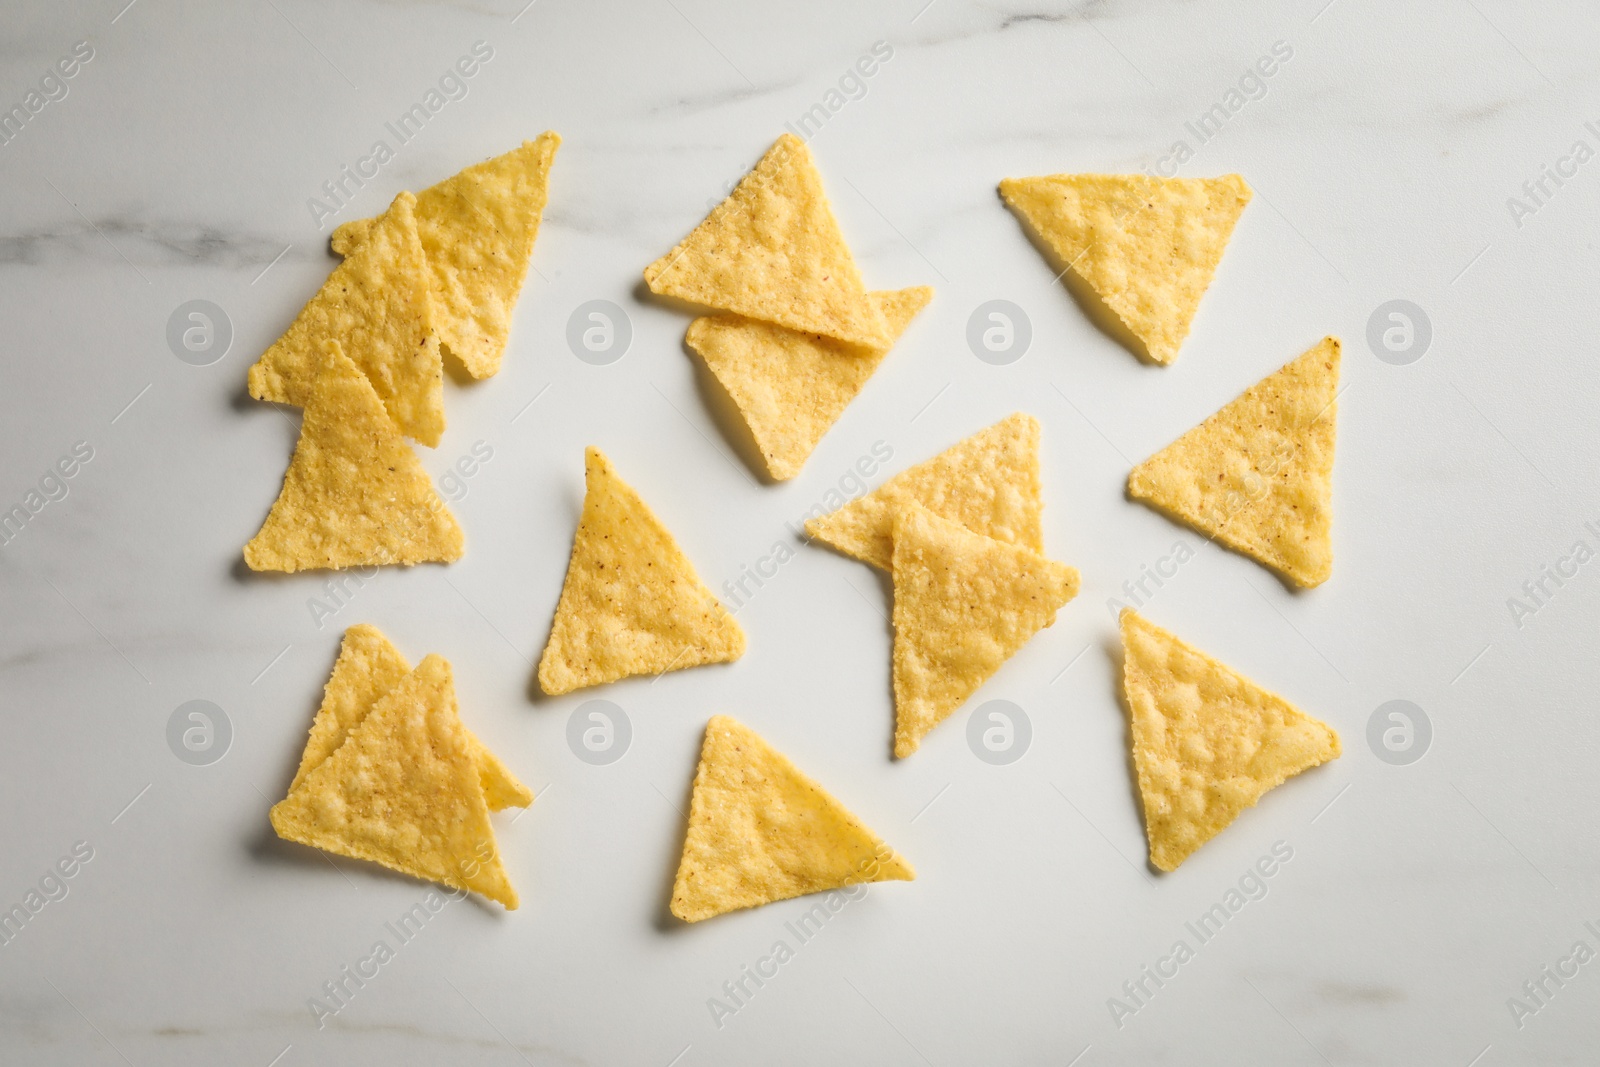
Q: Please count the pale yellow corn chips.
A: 14